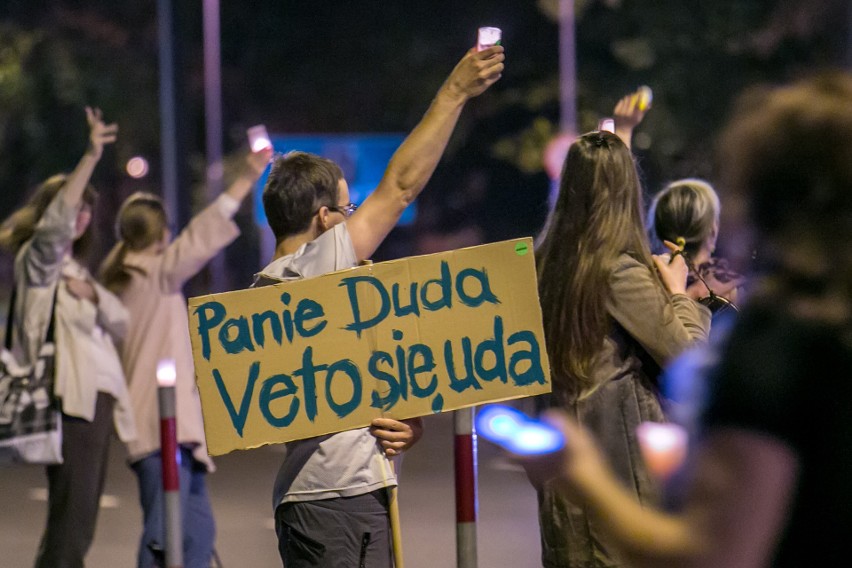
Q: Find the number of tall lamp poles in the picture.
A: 3